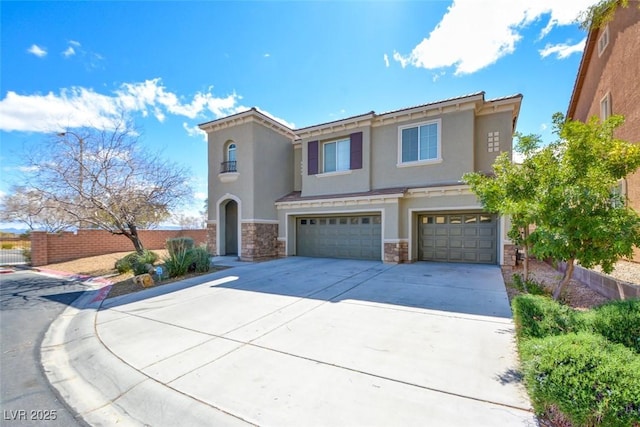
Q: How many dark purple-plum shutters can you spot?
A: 2